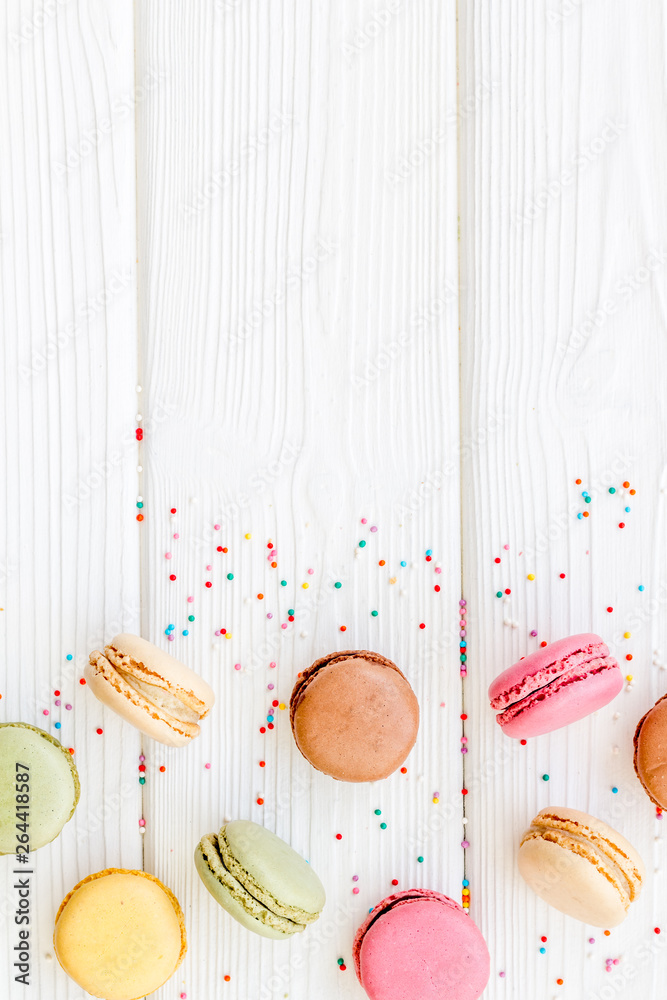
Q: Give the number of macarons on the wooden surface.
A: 9